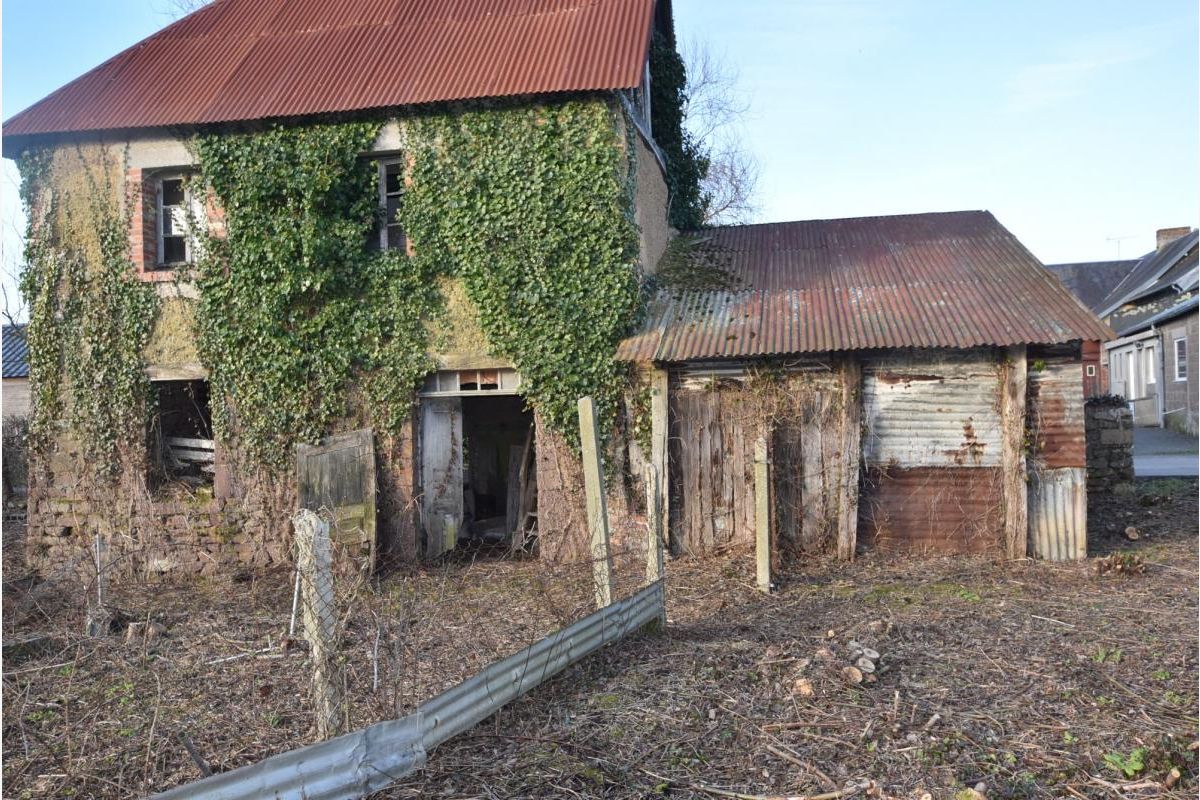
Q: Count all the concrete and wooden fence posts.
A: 4